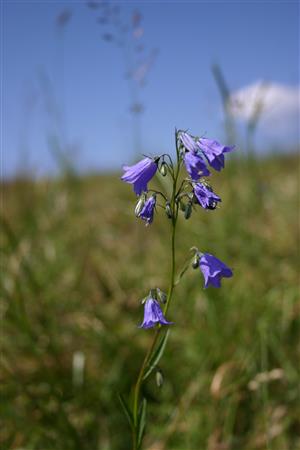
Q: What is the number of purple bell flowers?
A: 7